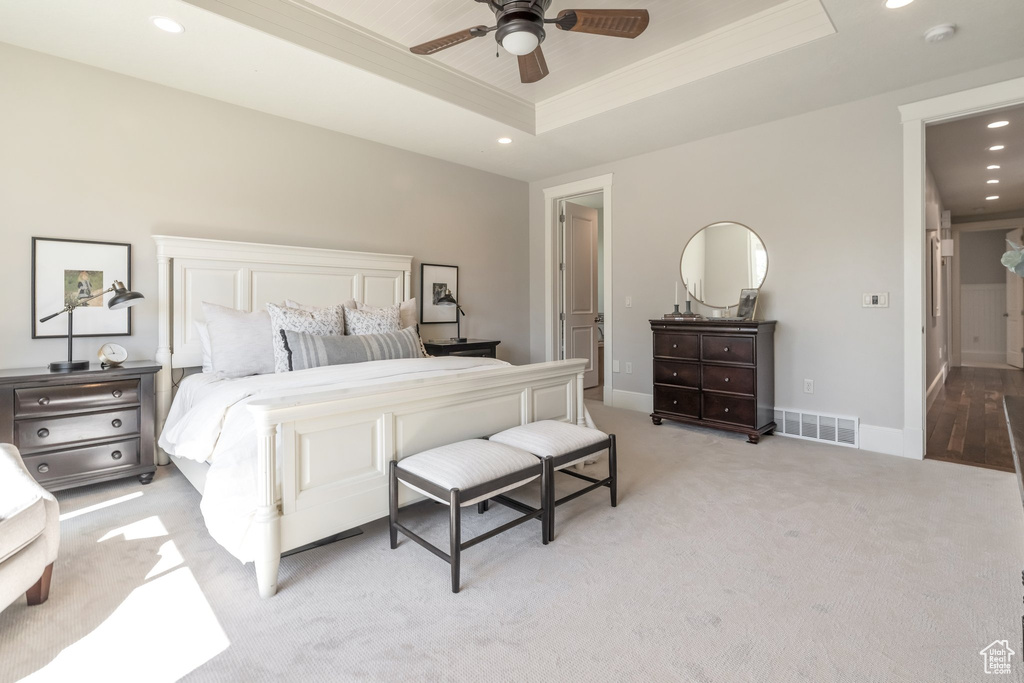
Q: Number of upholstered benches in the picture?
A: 2